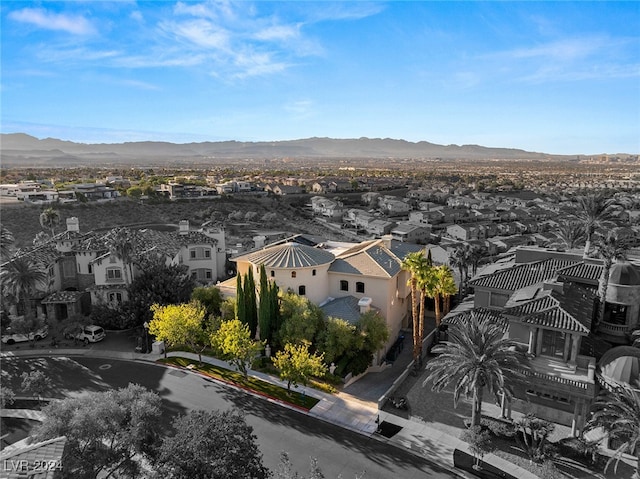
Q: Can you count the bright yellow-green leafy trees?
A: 3